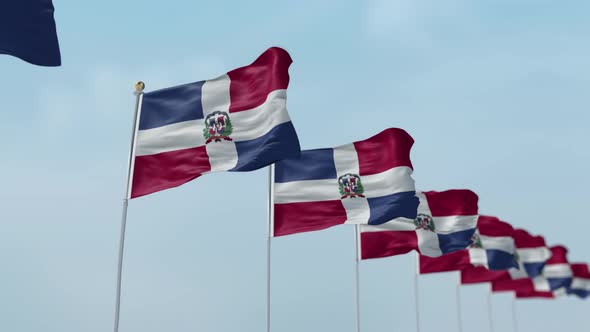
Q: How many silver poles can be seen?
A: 7